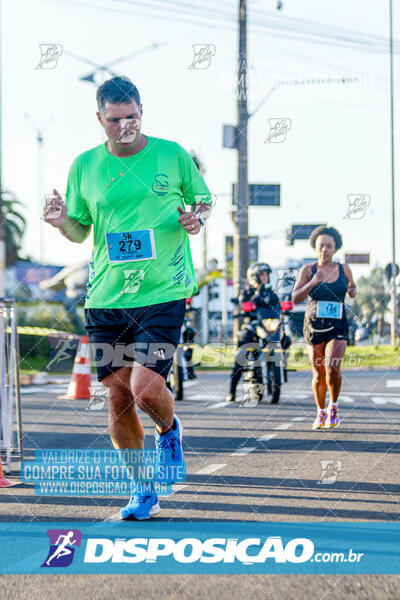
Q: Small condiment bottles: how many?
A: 0